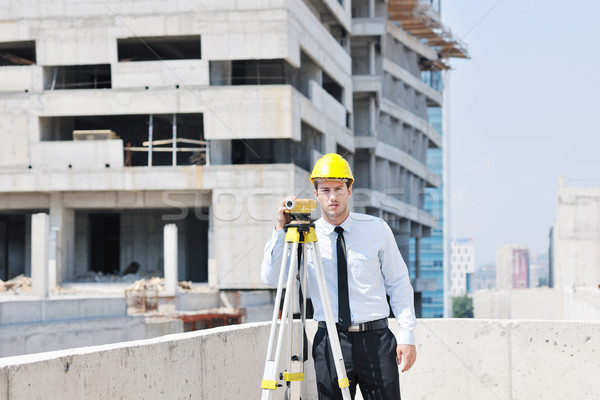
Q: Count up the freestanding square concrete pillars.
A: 2